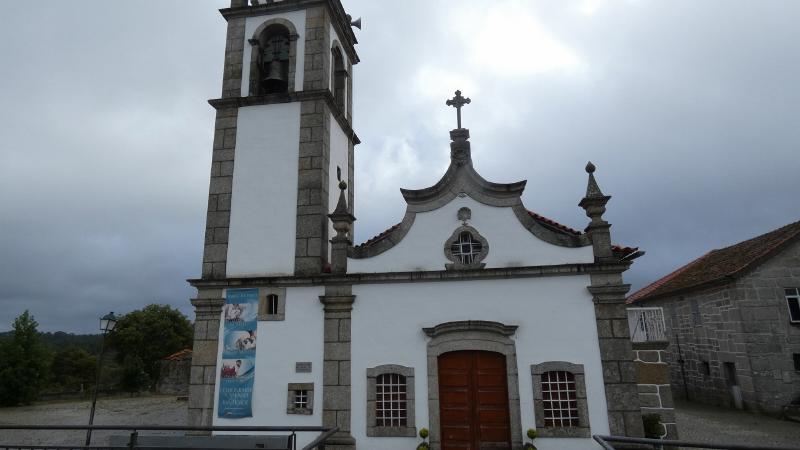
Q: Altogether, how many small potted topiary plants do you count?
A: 2